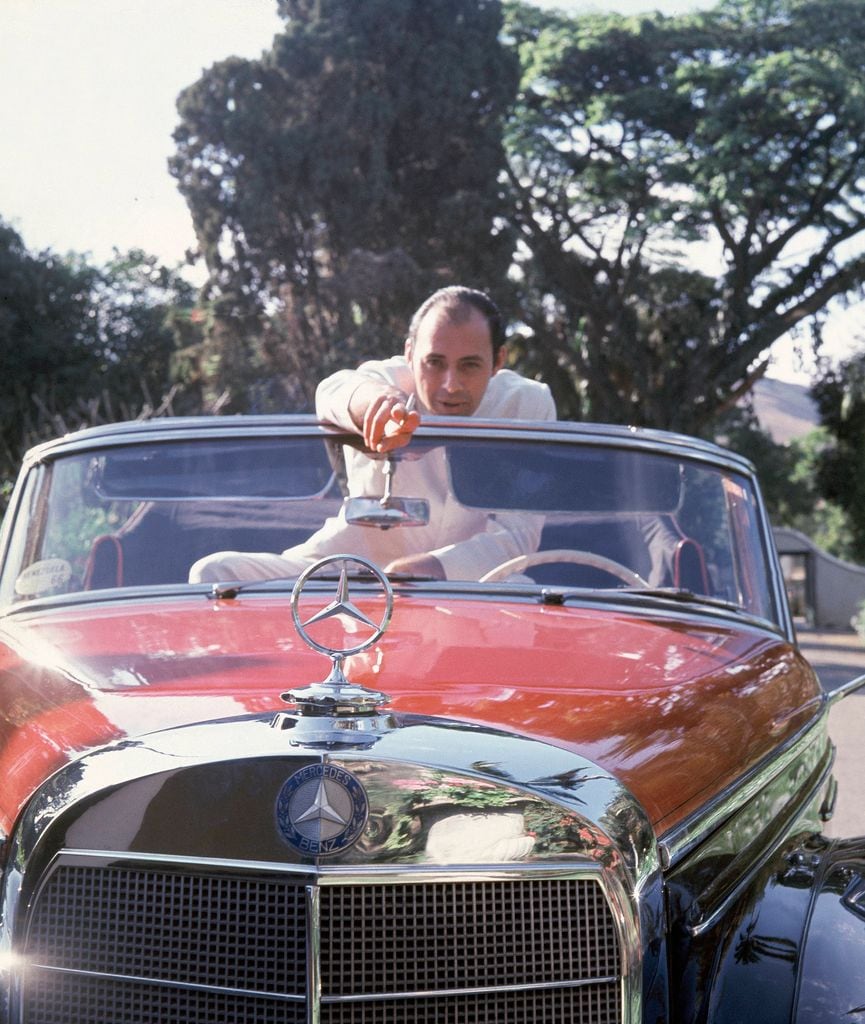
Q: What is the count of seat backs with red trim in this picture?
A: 2